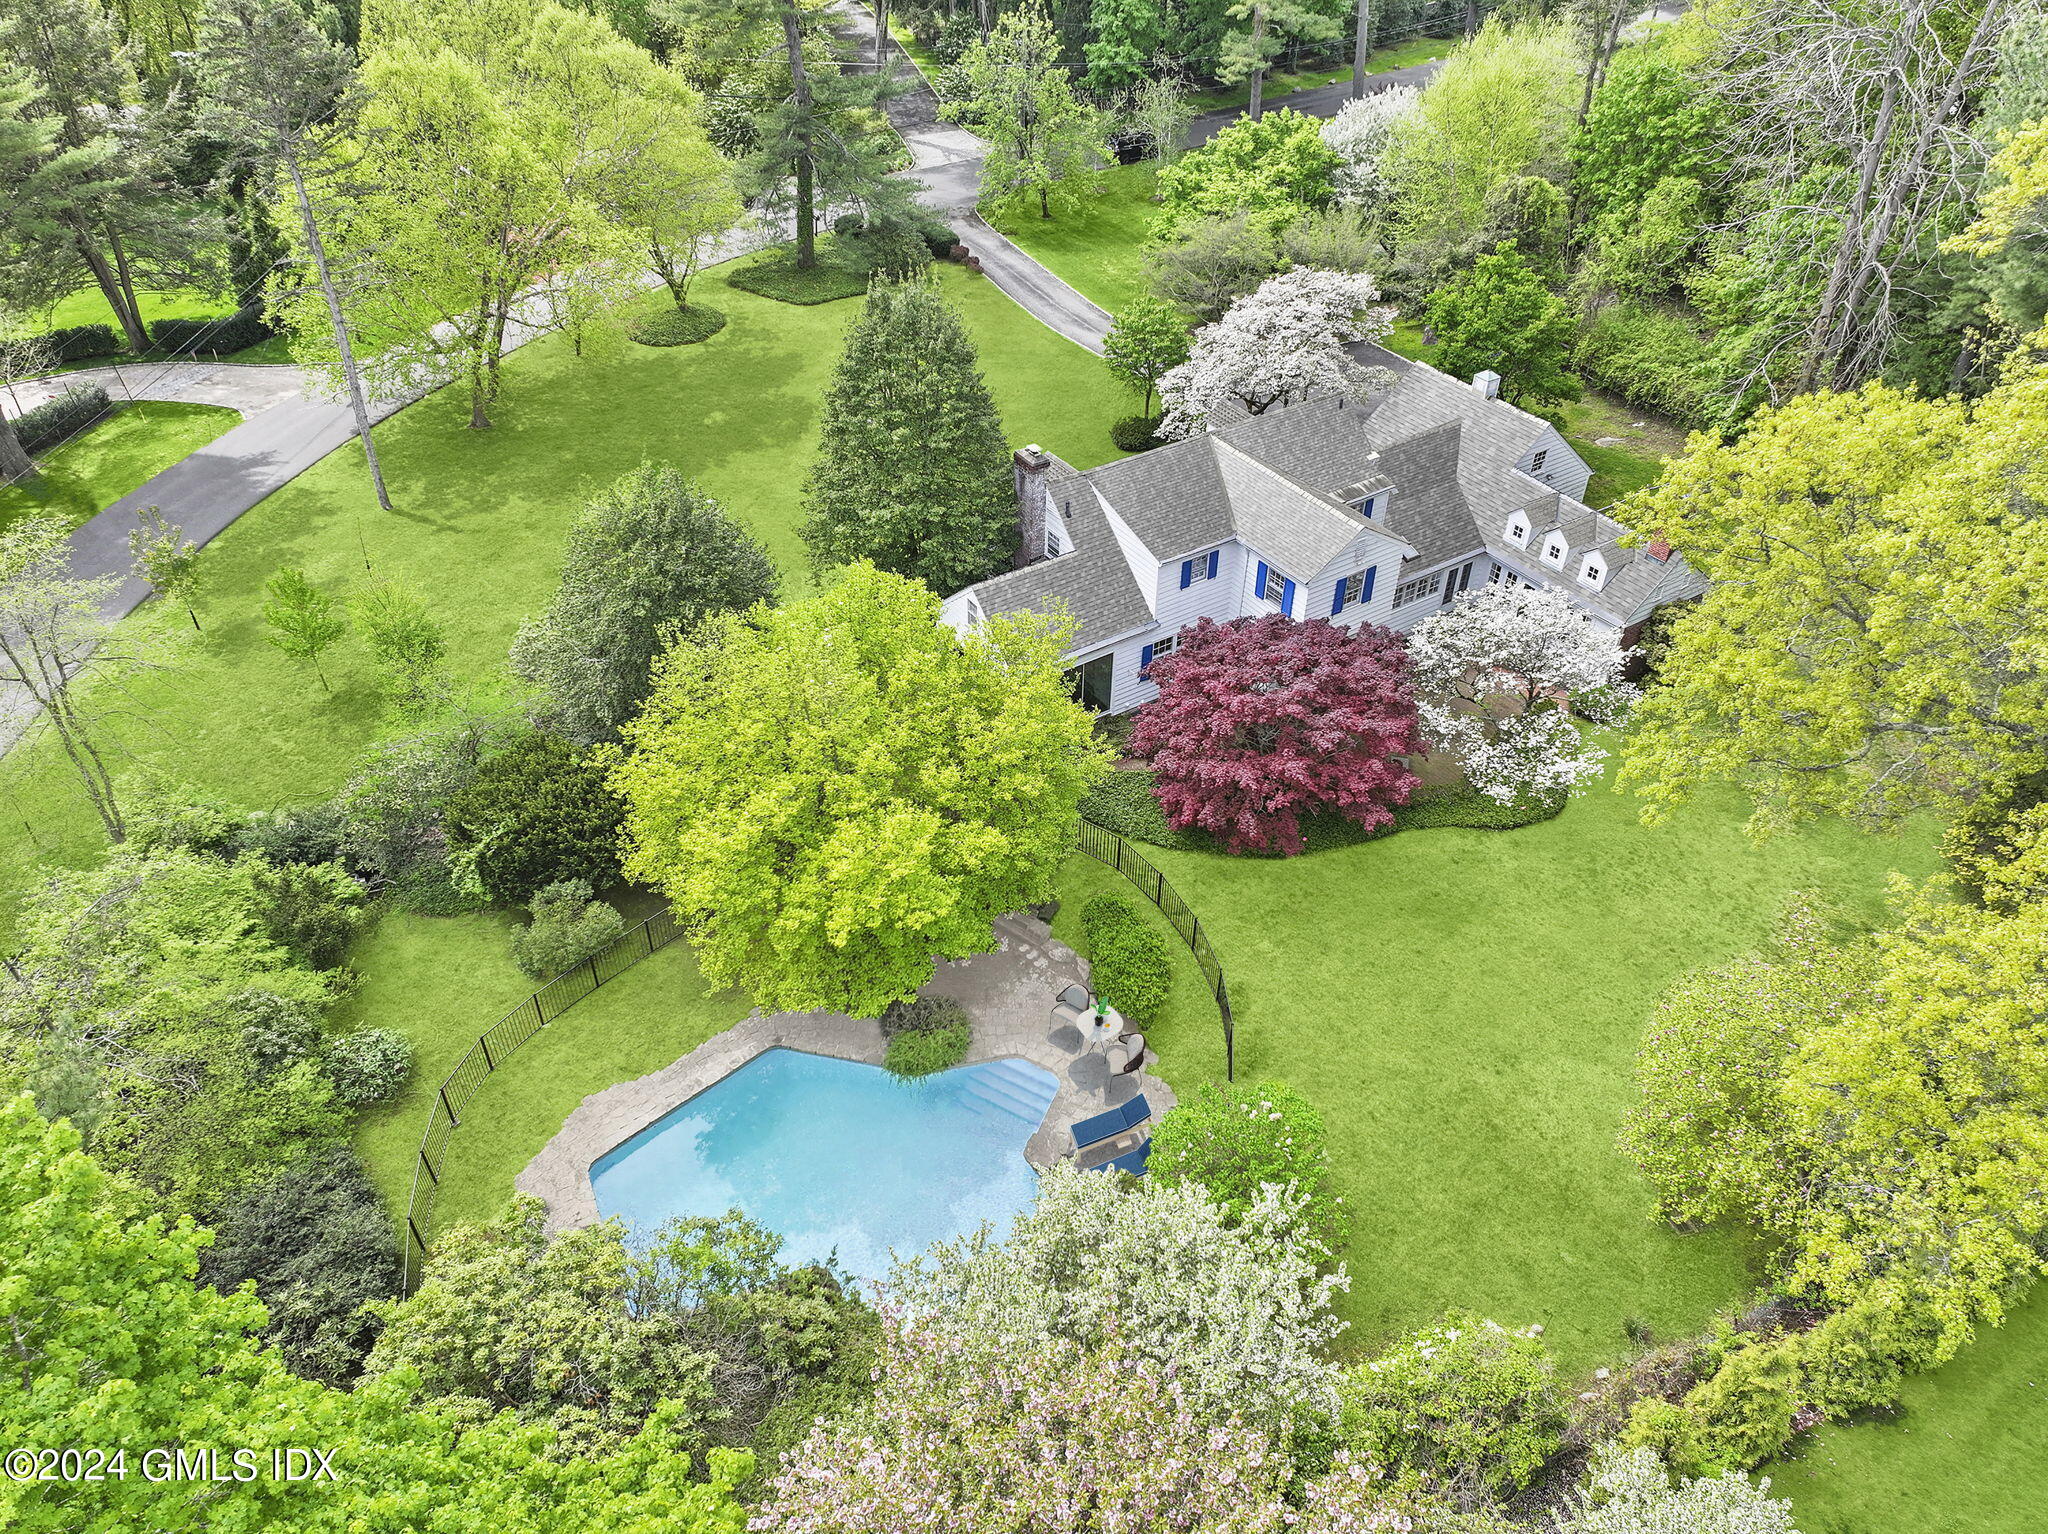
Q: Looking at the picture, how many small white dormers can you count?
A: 3